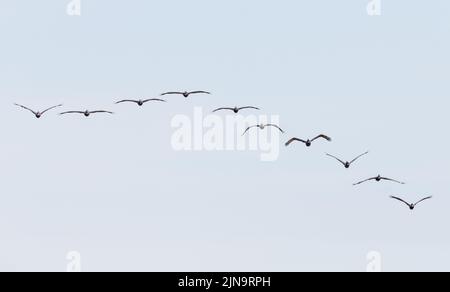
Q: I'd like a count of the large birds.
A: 10